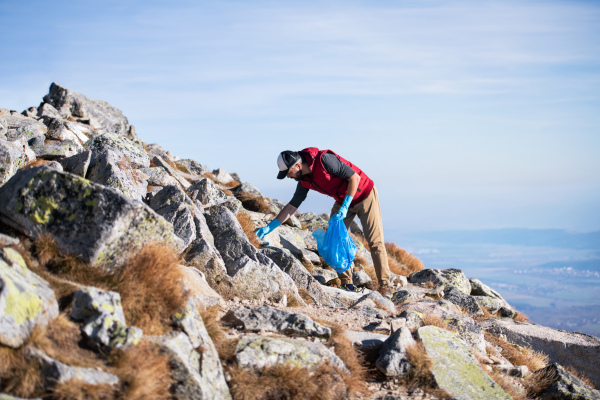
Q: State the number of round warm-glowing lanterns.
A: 0